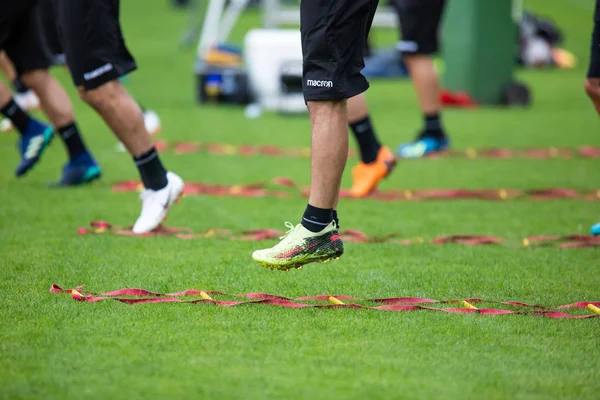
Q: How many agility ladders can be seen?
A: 4